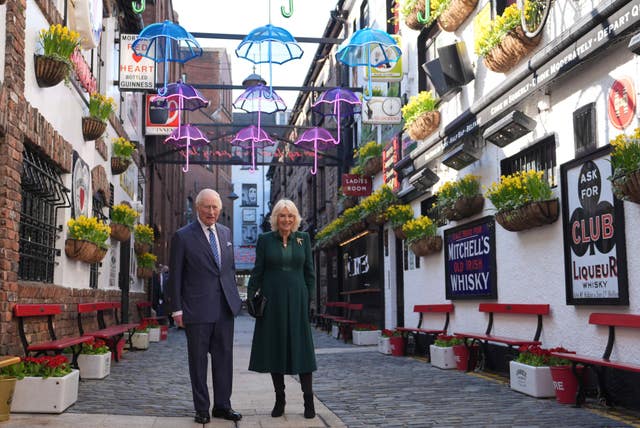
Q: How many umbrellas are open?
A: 9